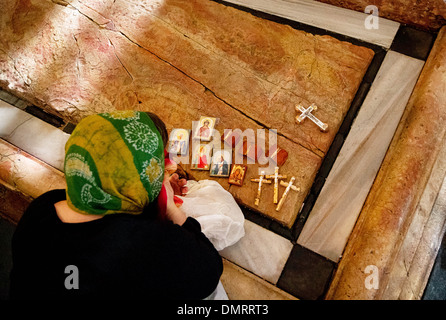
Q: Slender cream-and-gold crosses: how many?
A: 3